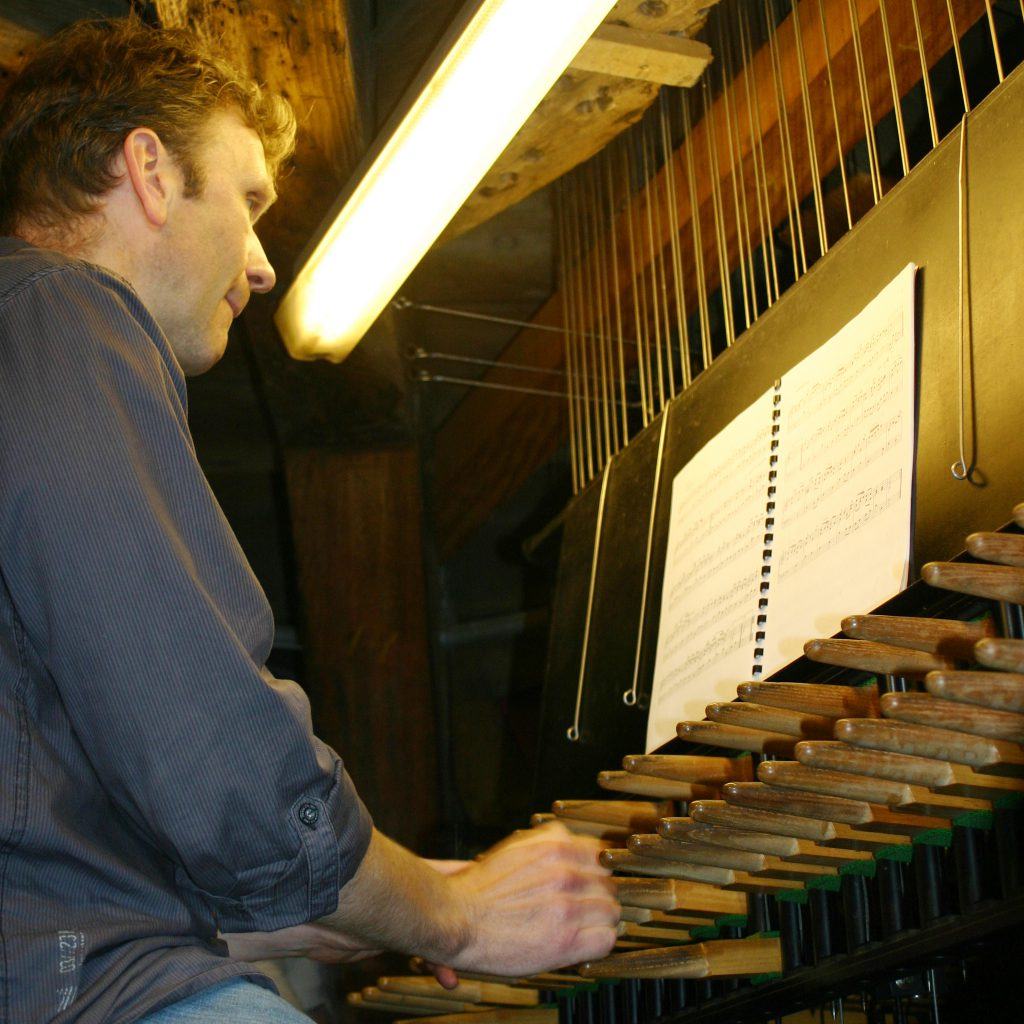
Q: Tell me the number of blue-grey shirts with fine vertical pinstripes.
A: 1